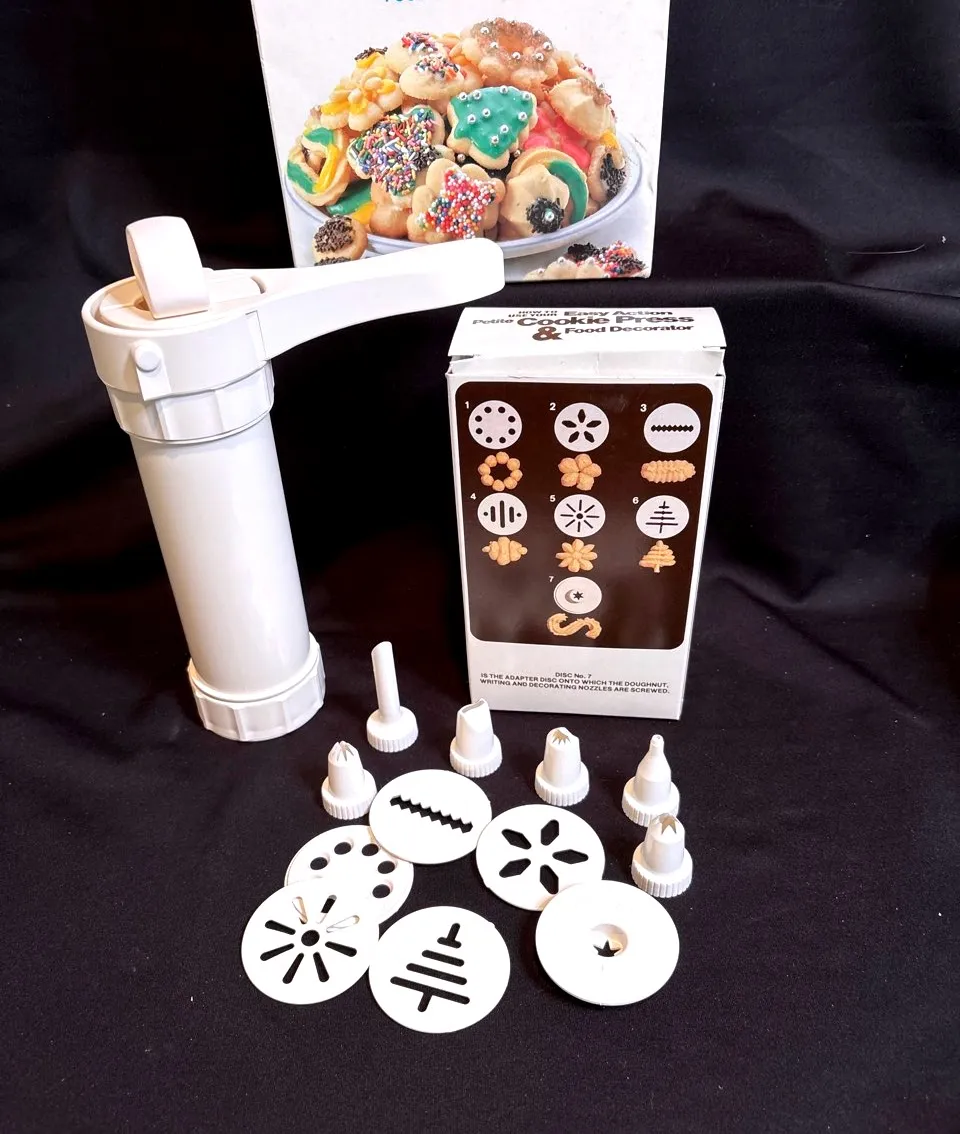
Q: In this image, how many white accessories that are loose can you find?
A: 12